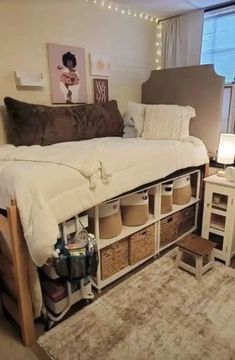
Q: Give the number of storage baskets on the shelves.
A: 8